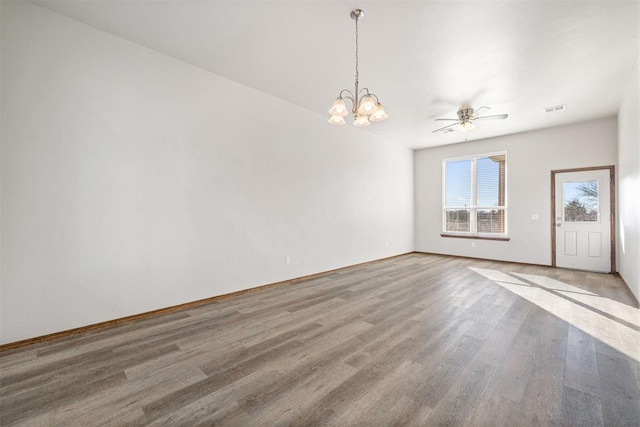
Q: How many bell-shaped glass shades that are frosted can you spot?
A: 5